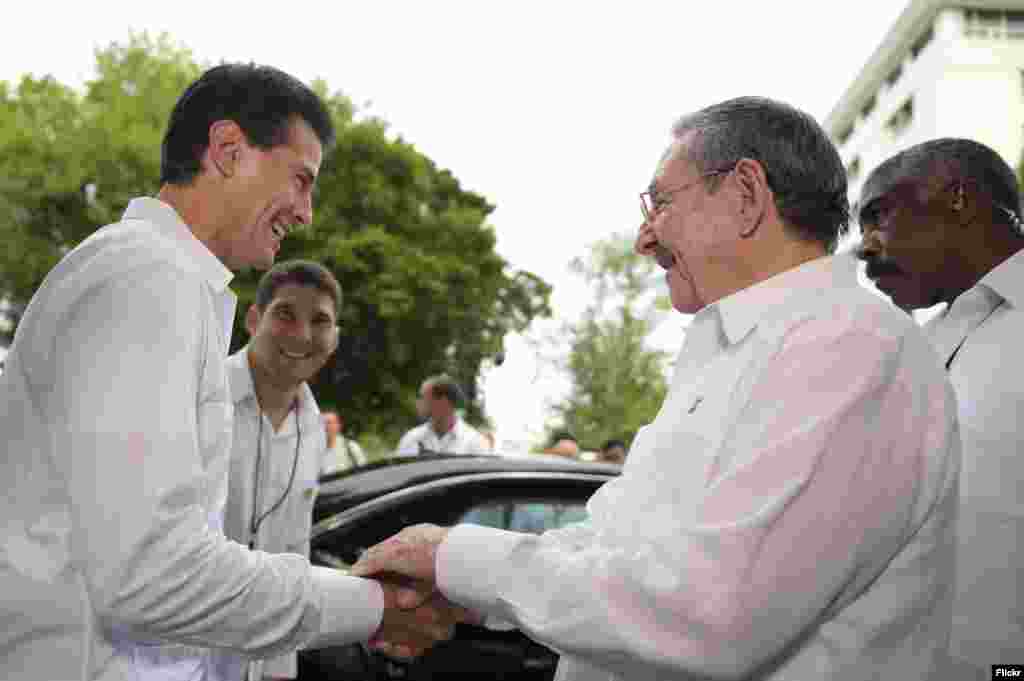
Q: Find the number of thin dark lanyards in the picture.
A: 1